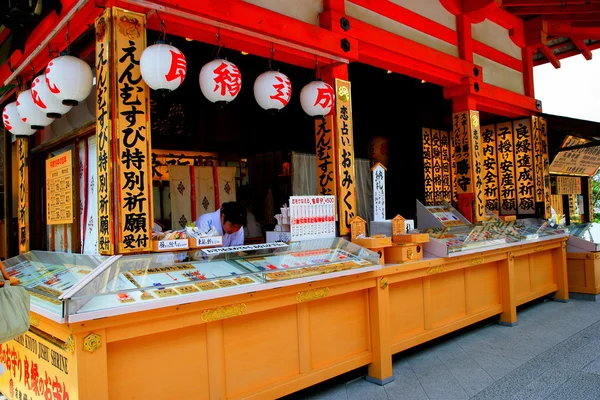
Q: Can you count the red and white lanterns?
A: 8